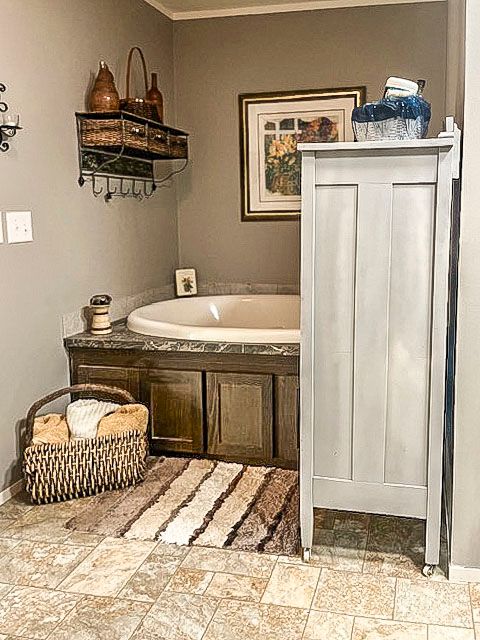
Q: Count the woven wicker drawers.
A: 3